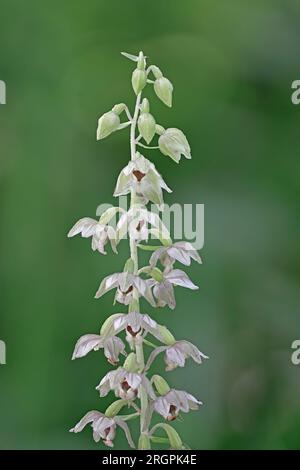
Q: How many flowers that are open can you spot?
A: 12